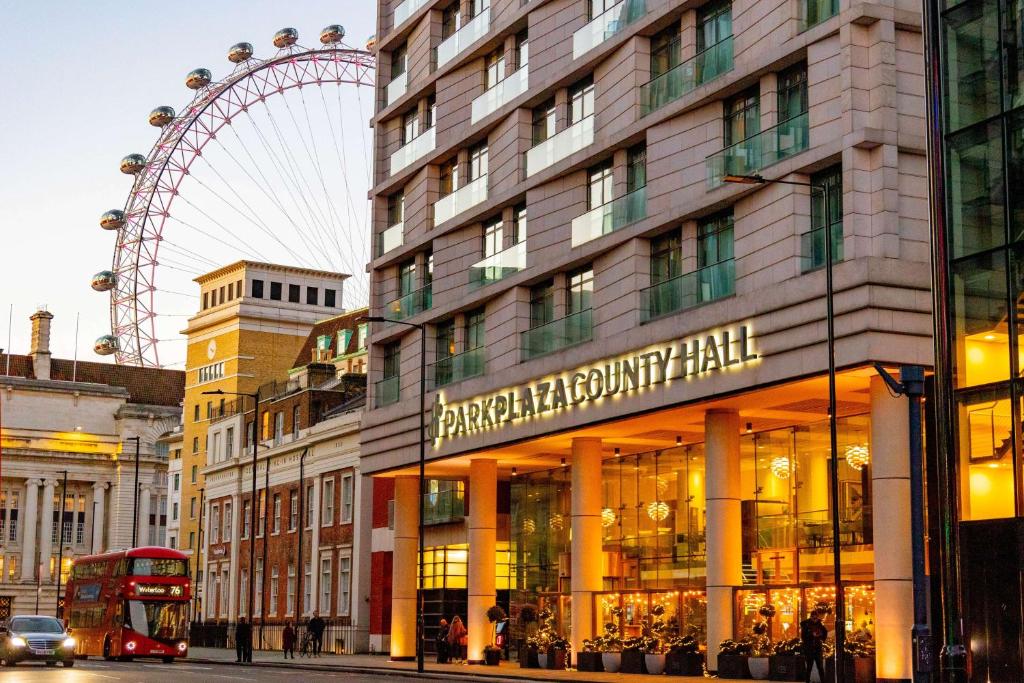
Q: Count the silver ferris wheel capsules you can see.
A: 10